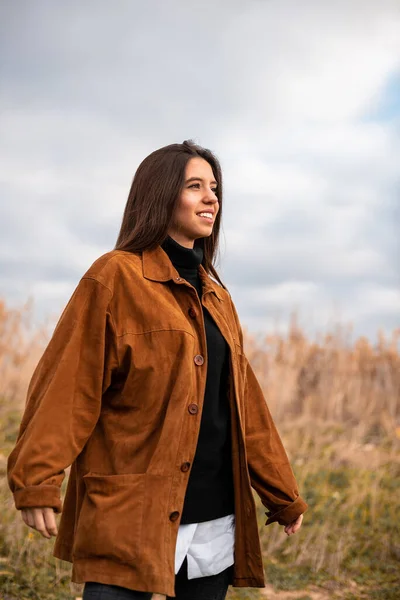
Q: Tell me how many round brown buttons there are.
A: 5